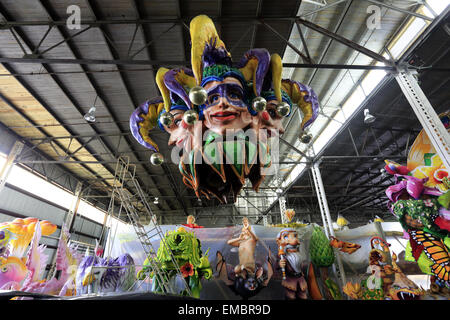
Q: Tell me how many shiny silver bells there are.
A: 7